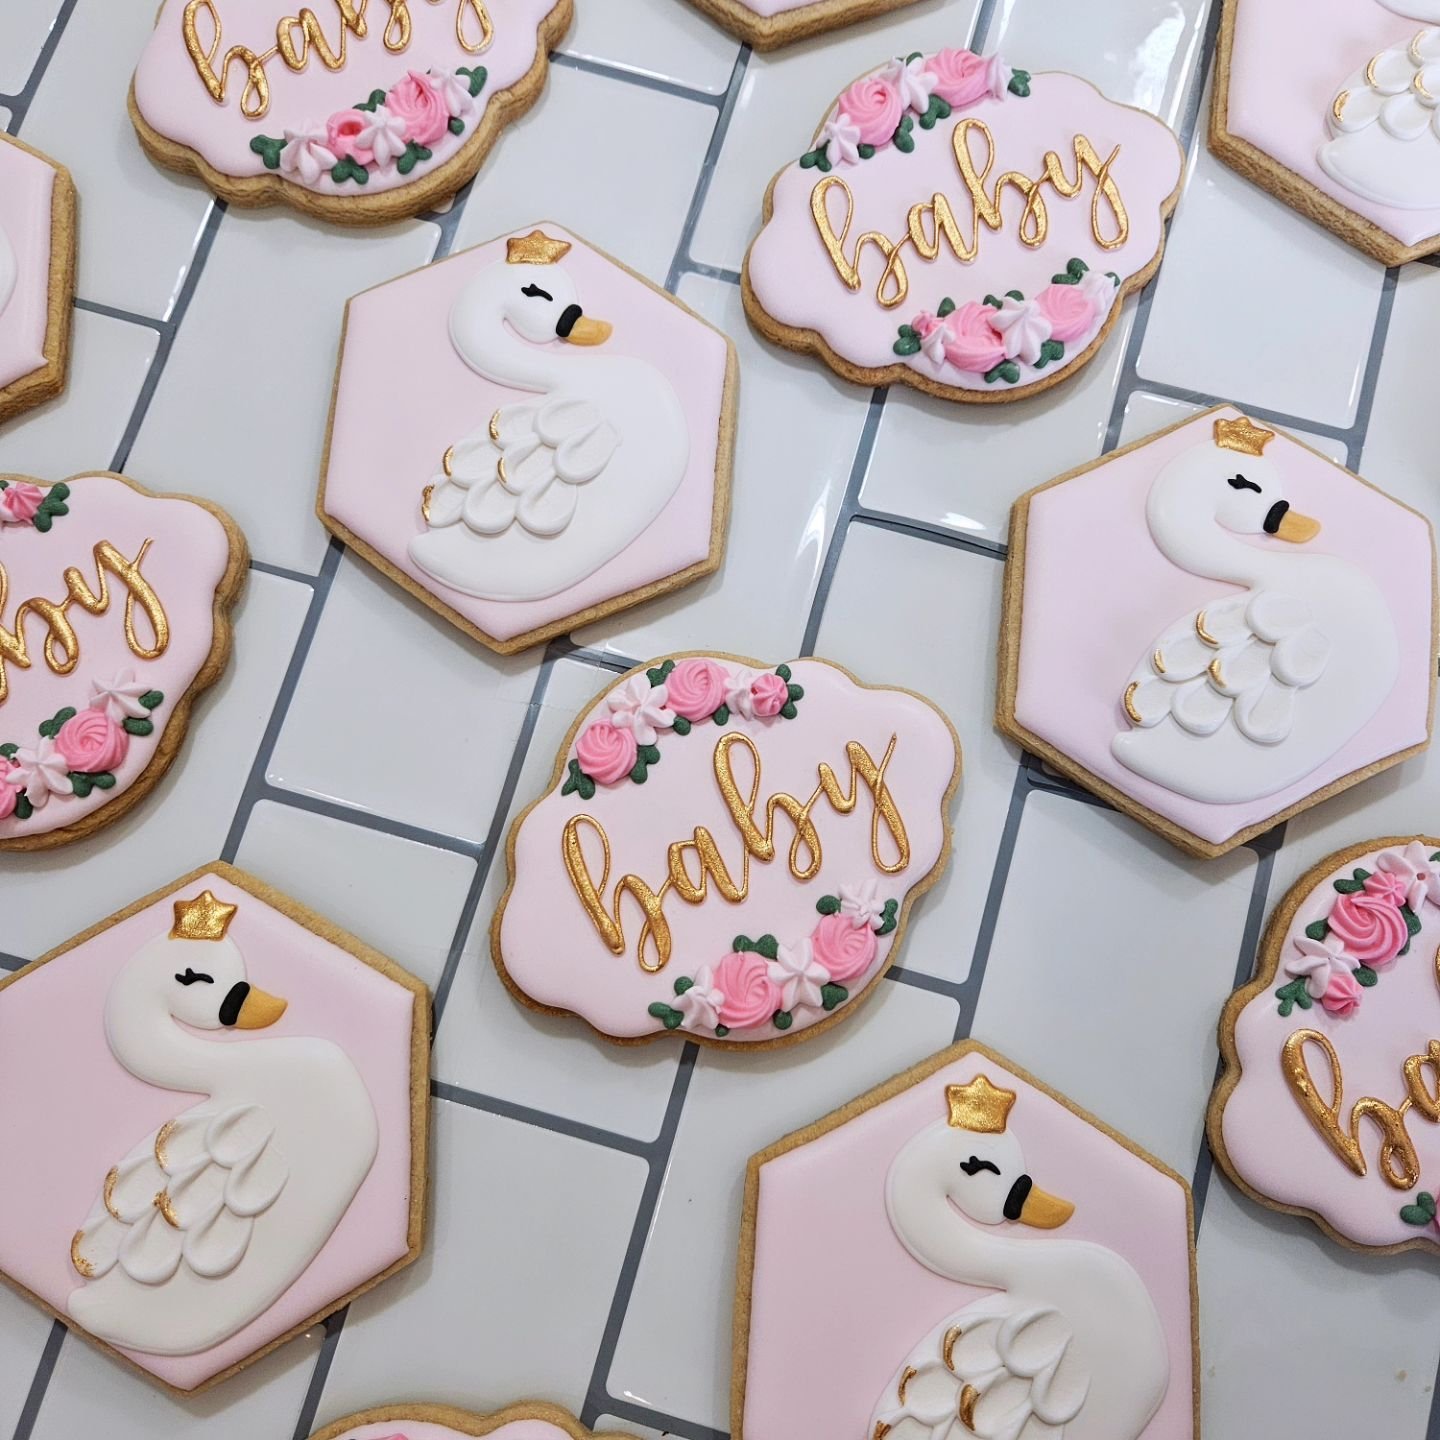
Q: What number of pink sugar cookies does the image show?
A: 13